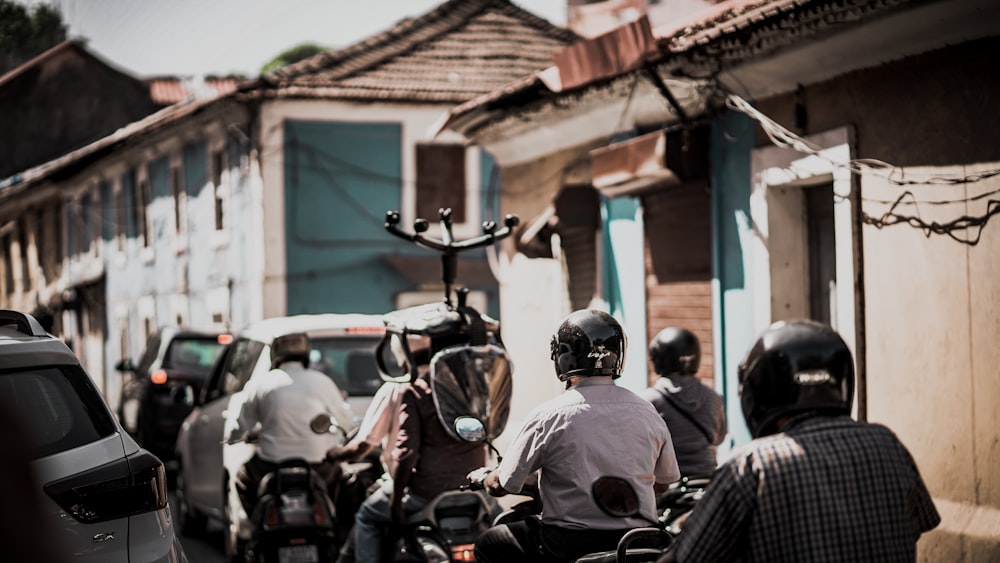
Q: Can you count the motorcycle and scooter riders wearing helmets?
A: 4